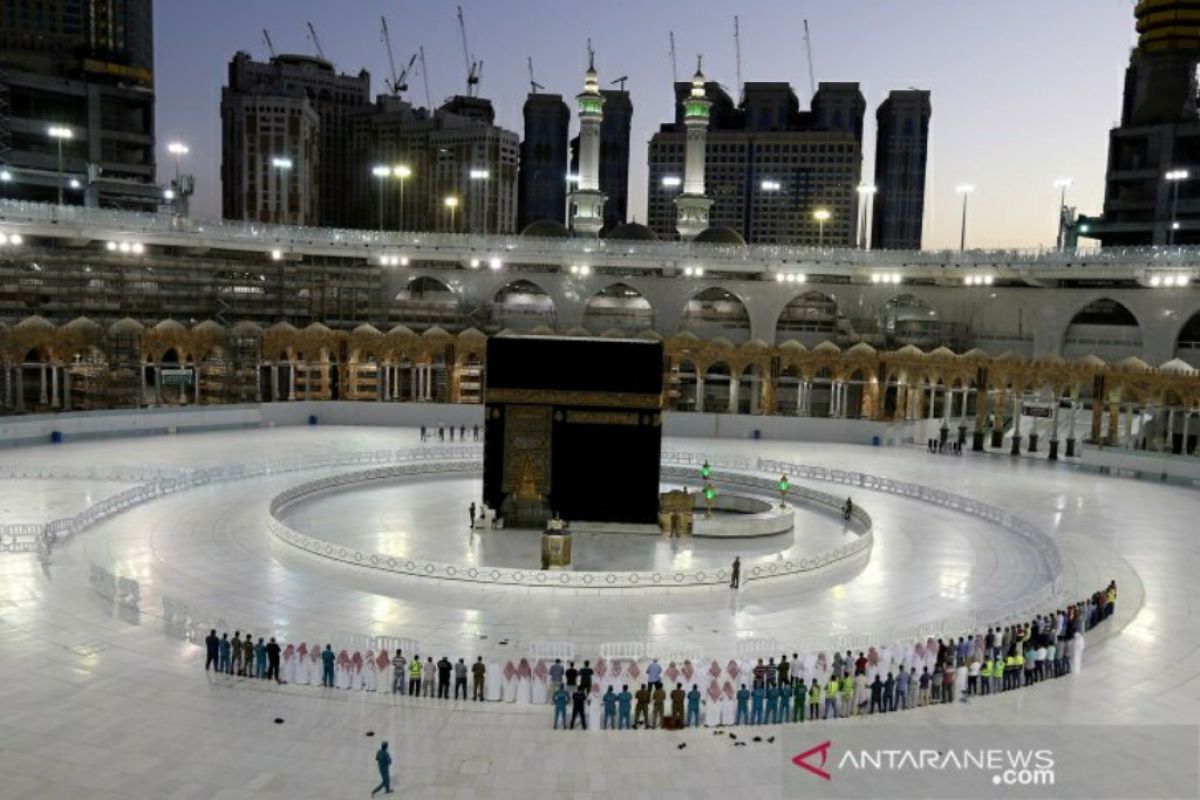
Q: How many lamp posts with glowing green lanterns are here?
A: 3